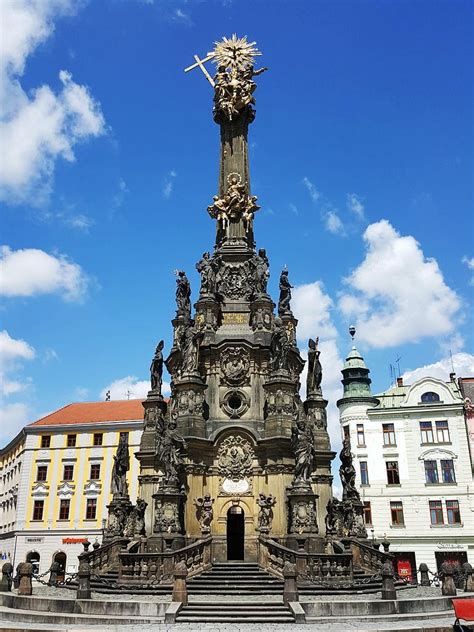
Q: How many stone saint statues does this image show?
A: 12